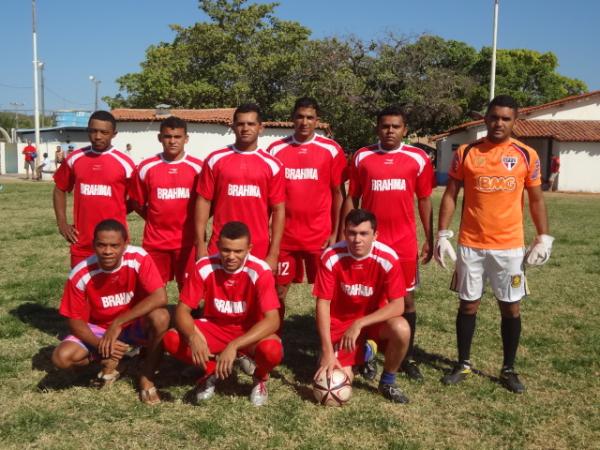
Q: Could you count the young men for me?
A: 9